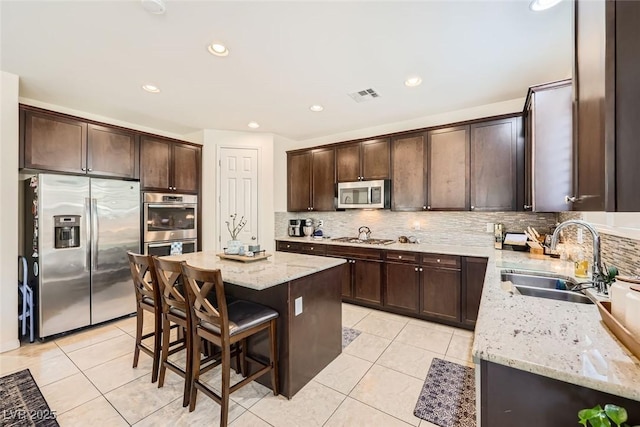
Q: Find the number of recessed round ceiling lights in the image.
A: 6